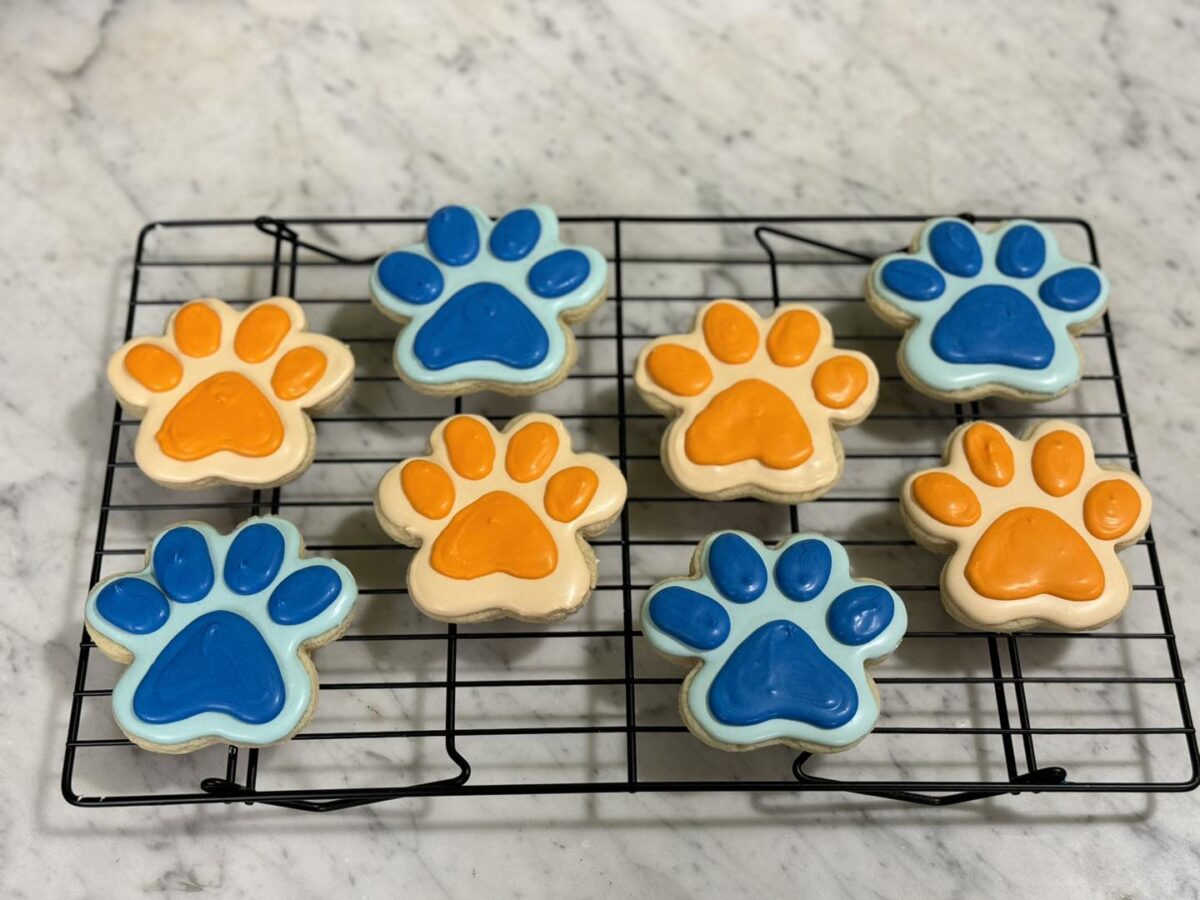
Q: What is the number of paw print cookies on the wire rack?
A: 8